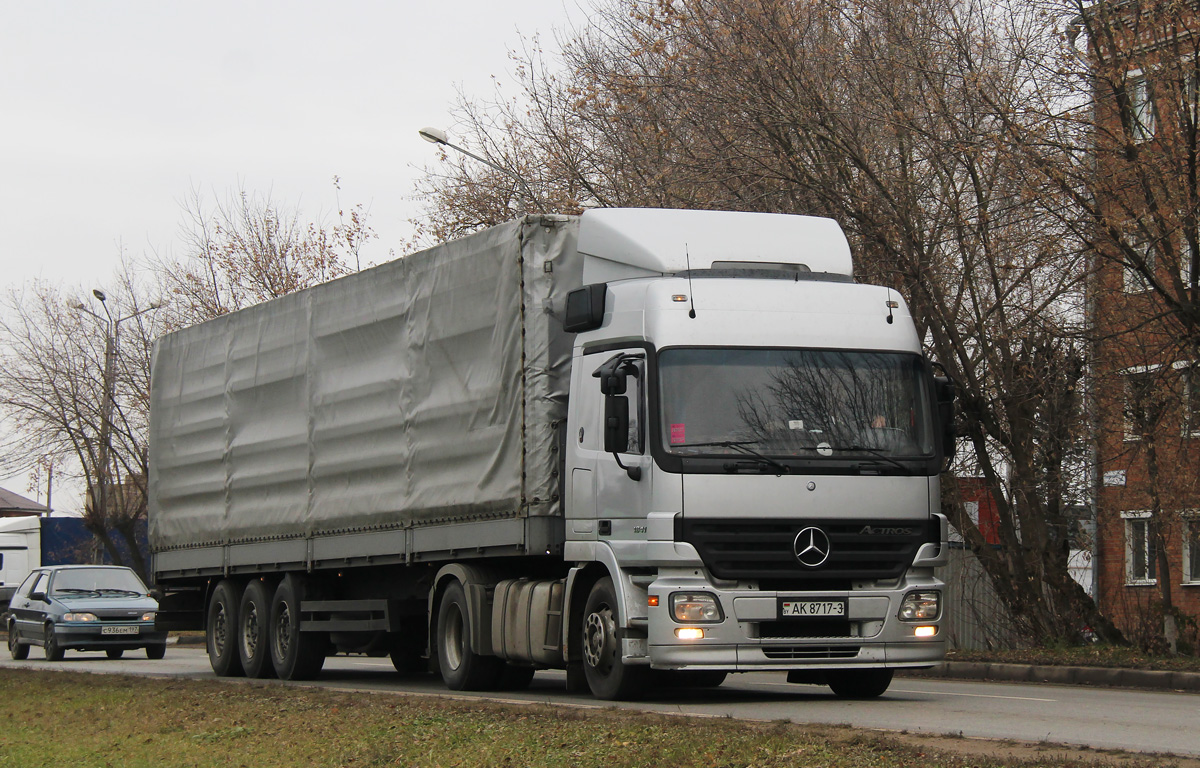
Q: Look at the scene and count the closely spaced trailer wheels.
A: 3